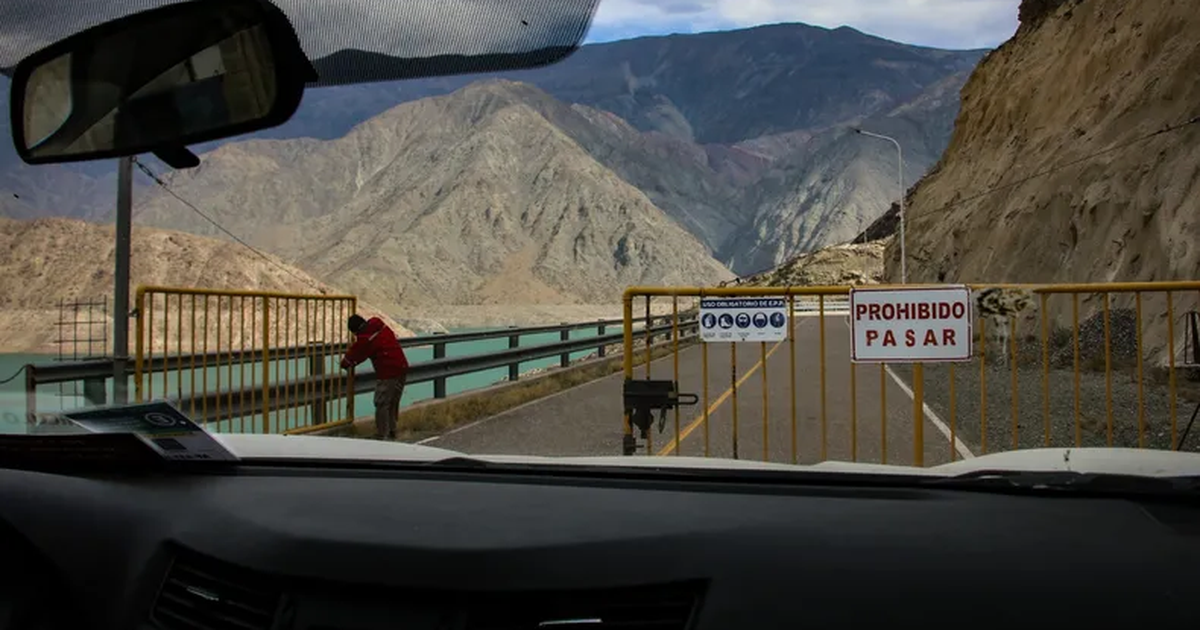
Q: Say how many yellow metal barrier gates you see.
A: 2